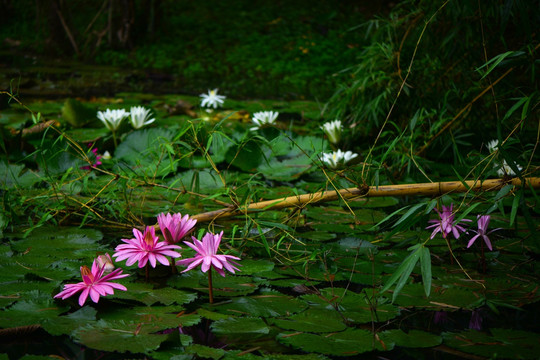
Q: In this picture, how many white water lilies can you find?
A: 8